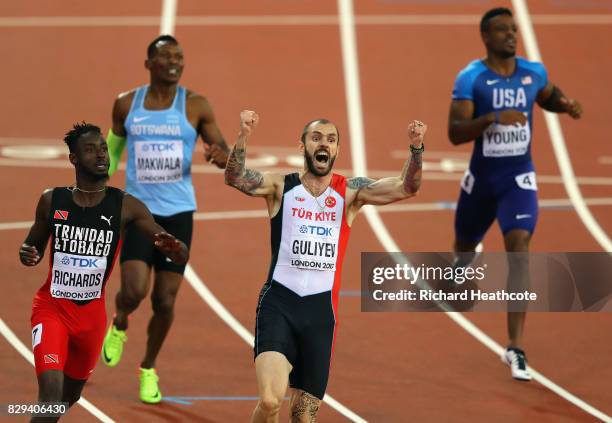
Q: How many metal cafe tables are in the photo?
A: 0